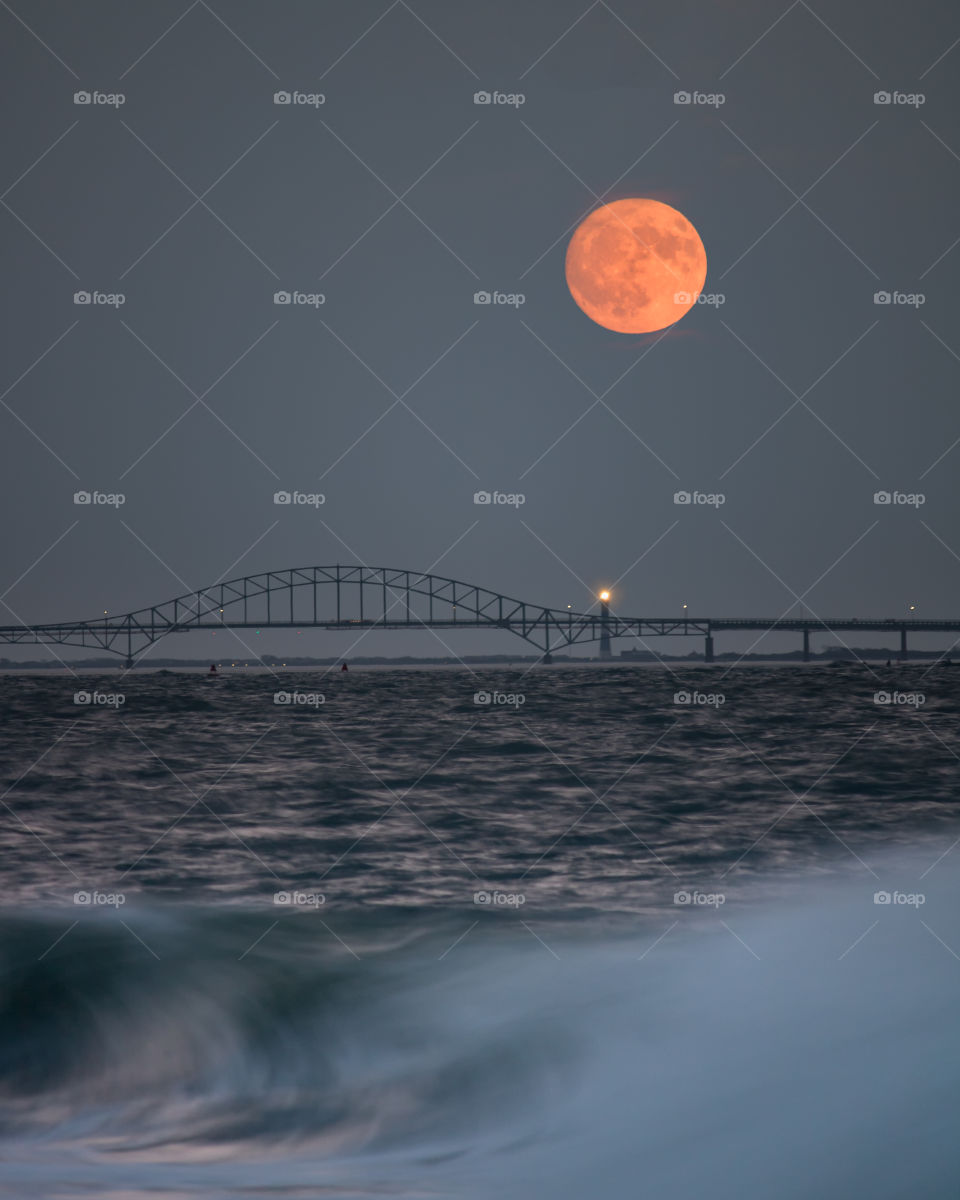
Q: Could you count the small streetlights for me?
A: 6